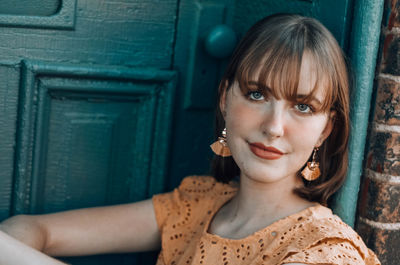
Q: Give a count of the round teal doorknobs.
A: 1